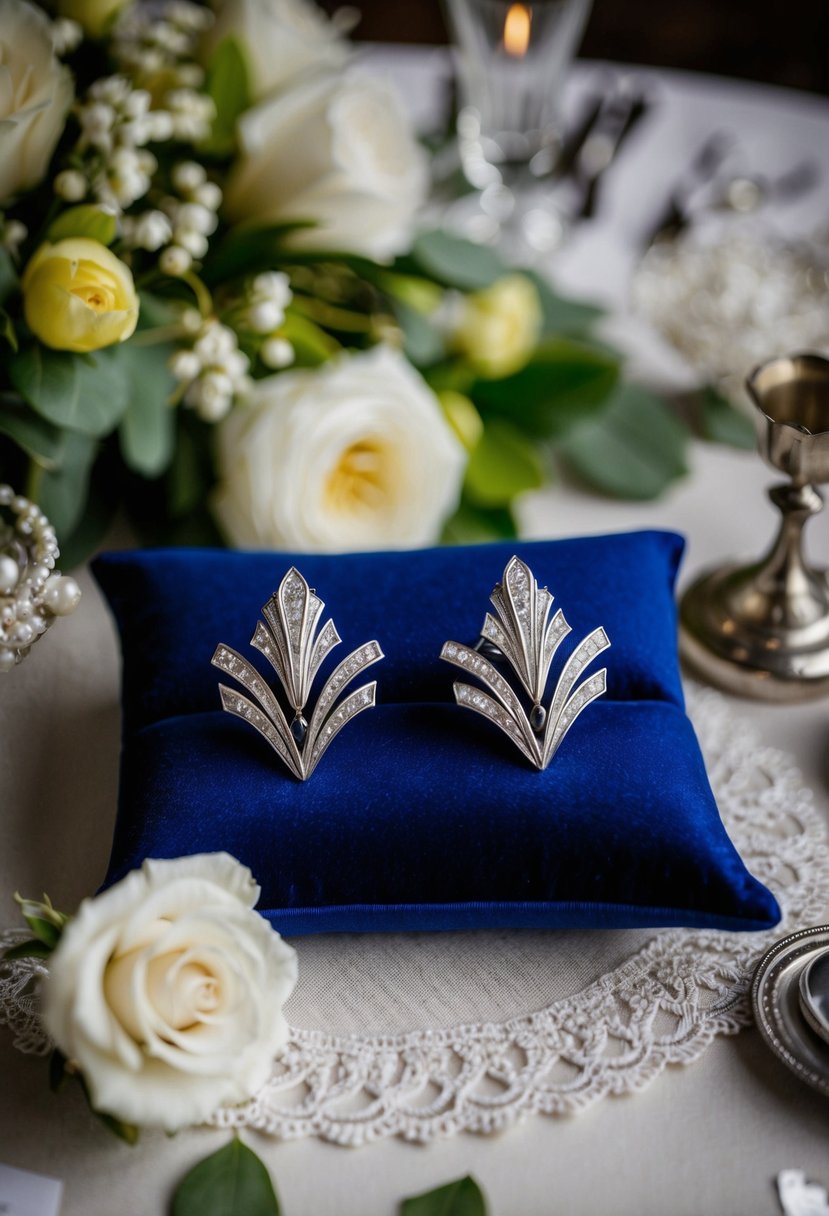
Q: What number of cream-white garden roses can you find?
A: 5